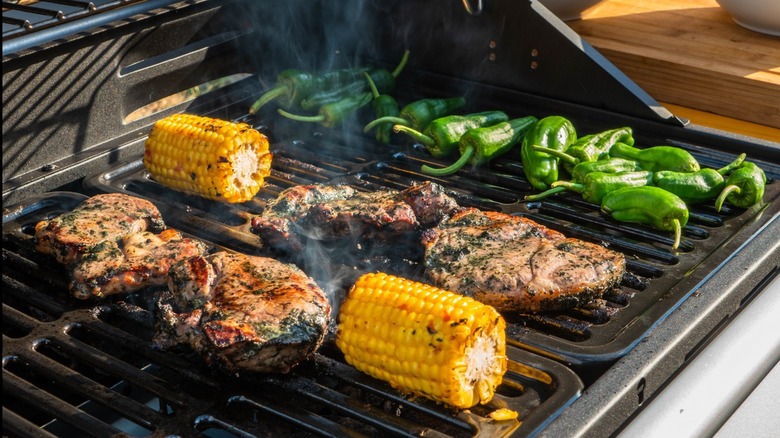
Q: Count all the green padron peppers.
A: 15